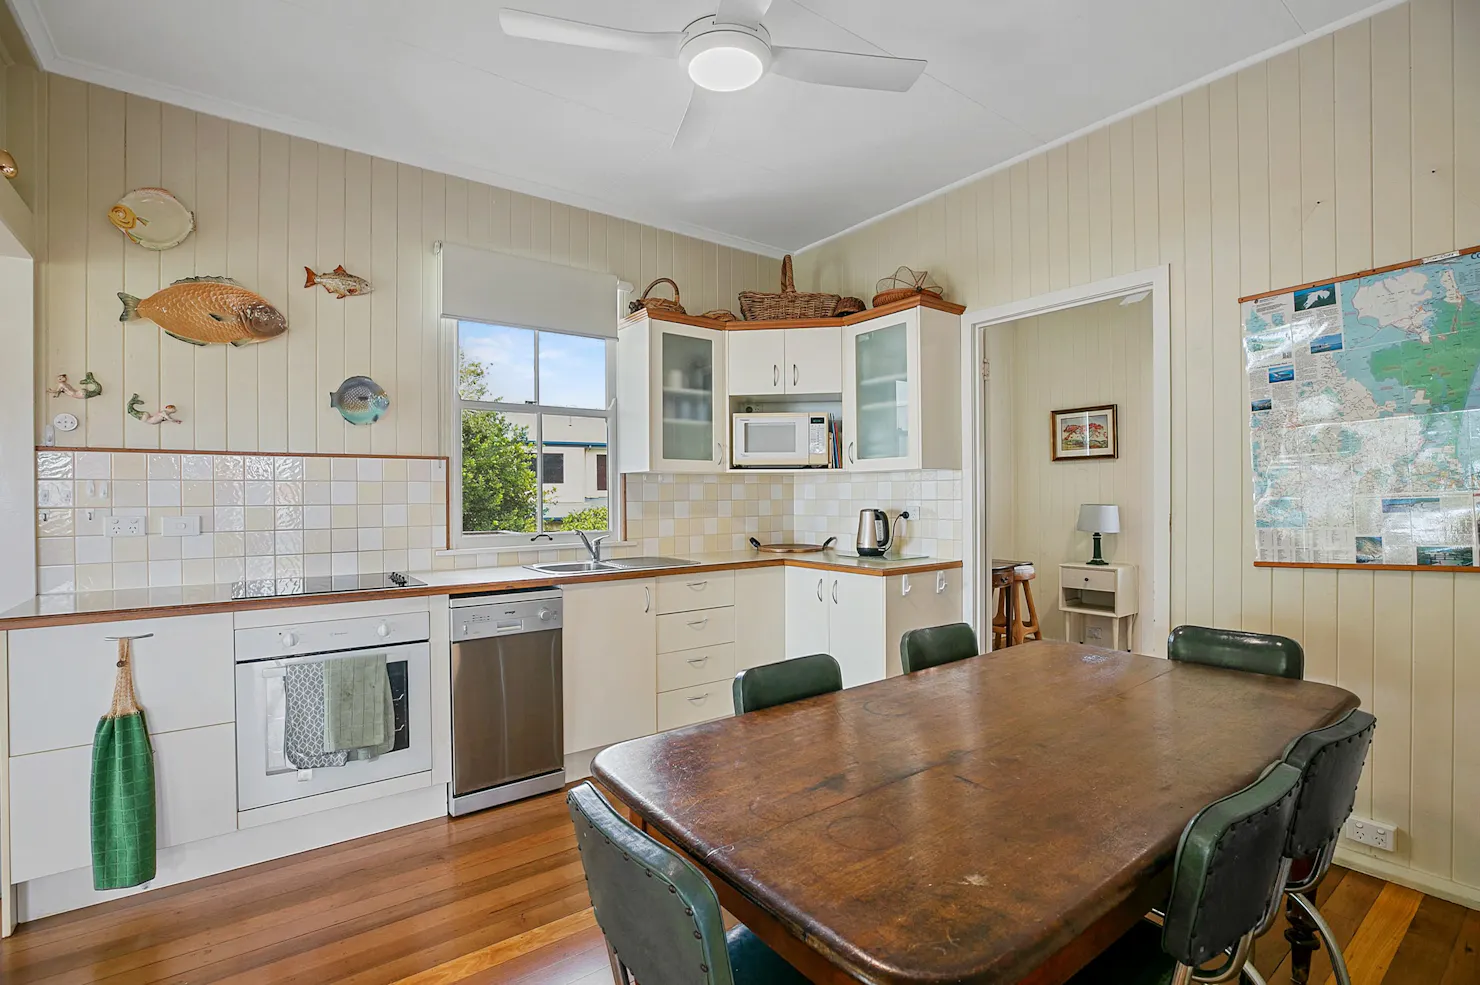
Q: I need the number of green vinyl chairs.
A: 6